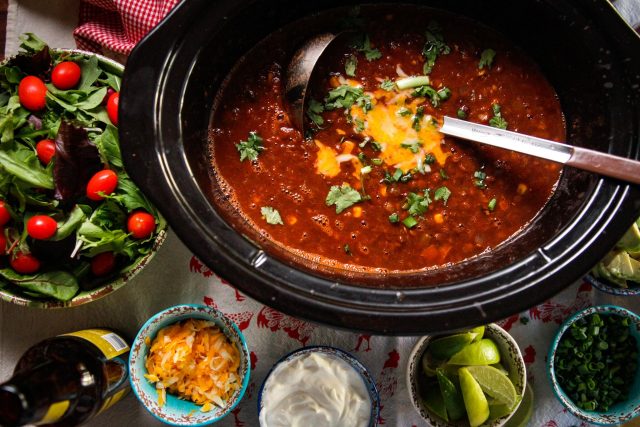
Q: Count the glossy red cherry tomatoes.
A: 11